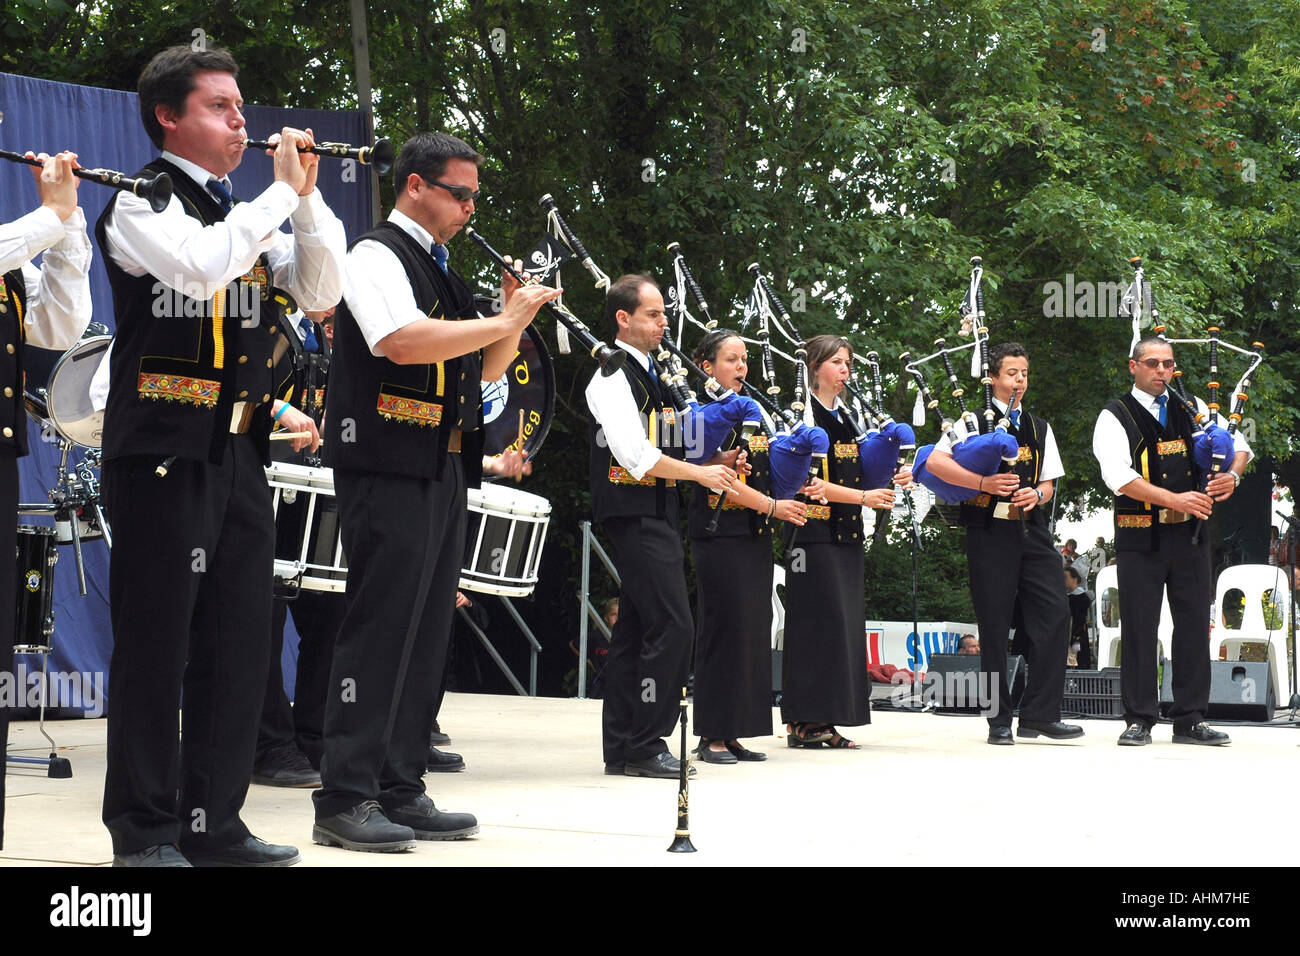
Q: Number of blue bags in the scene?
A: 5